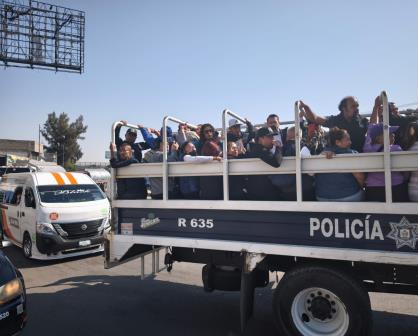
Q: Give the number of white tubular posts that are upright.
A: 5